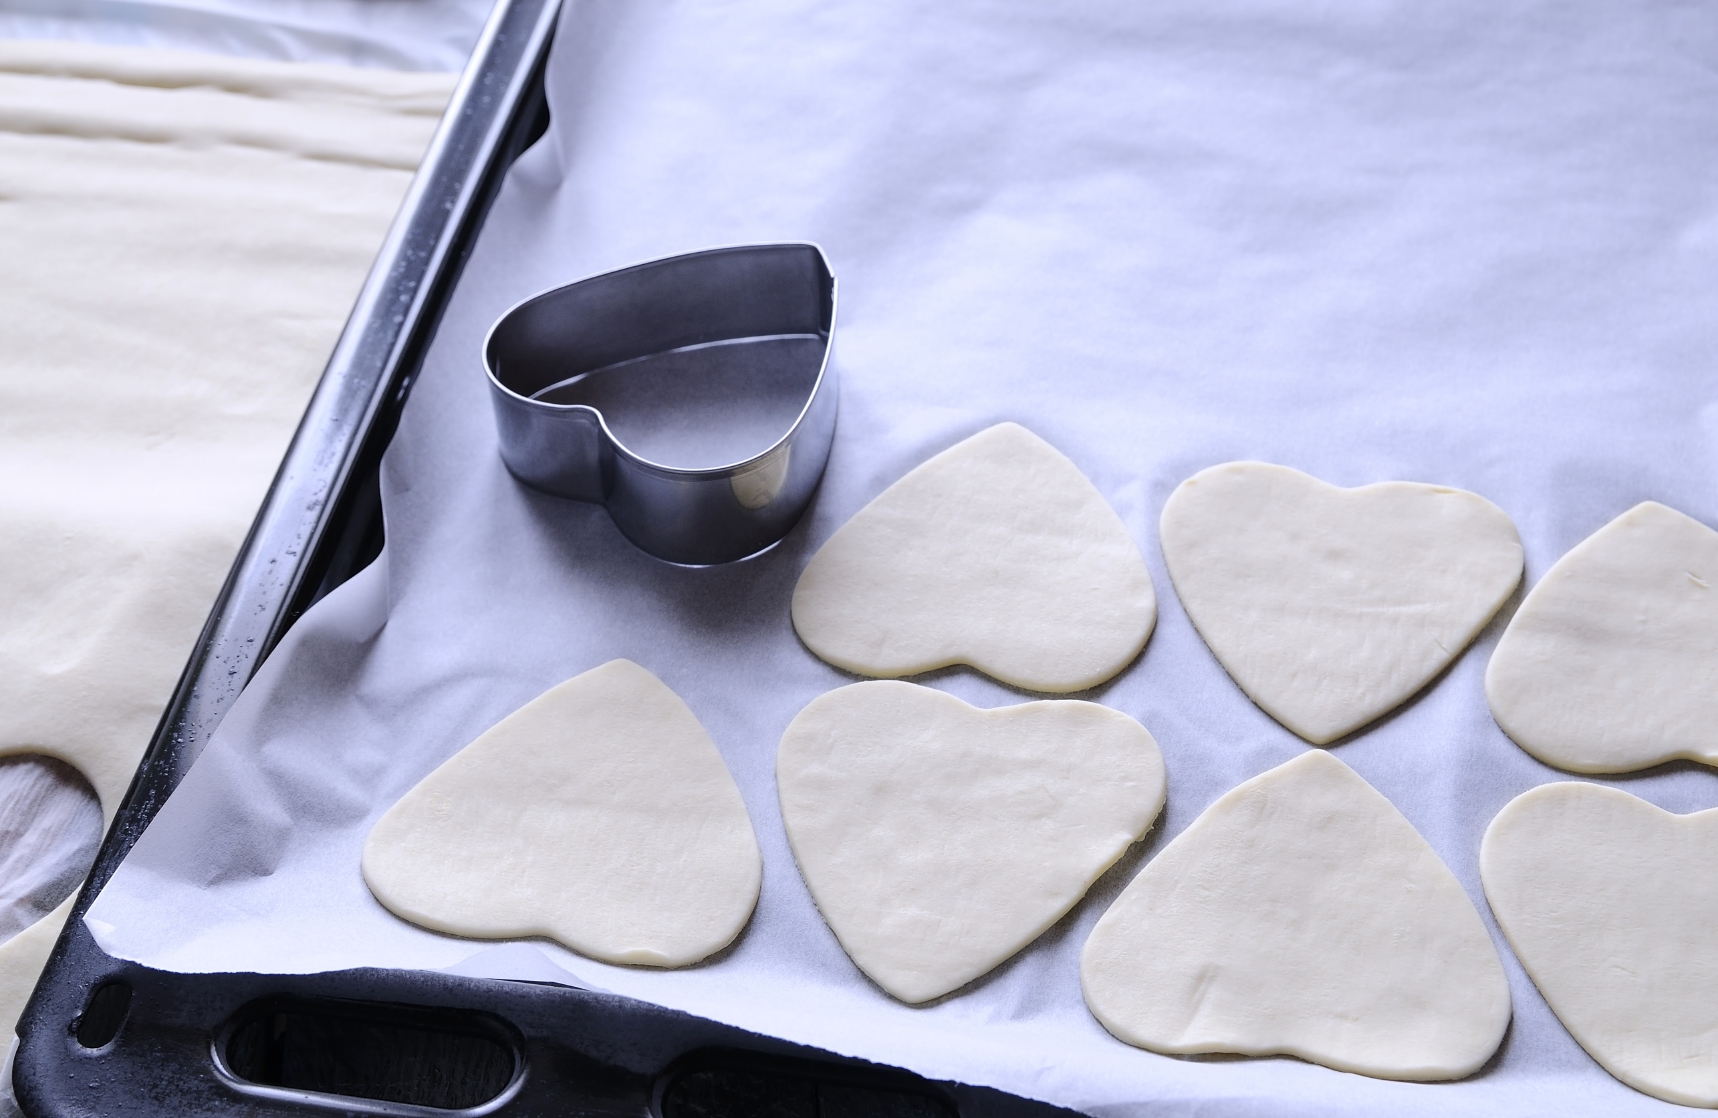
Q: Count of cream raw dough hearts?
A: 7